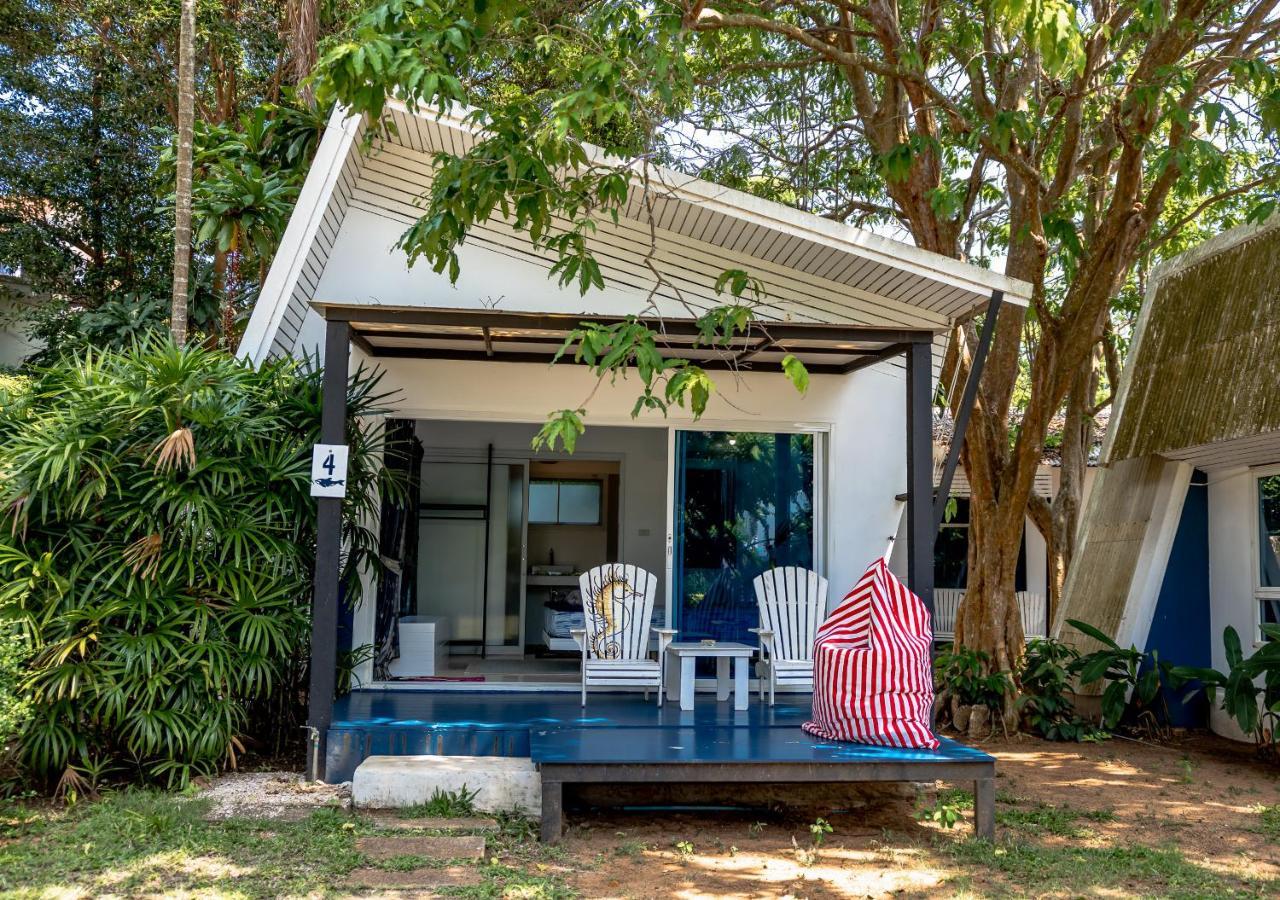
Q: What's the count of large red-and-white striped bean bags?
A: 1